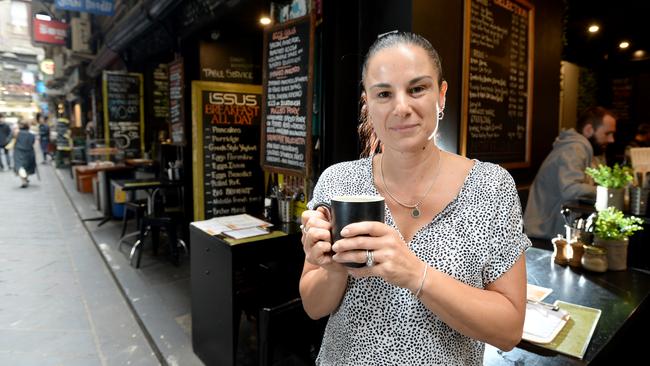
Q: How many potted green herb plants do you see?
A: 2